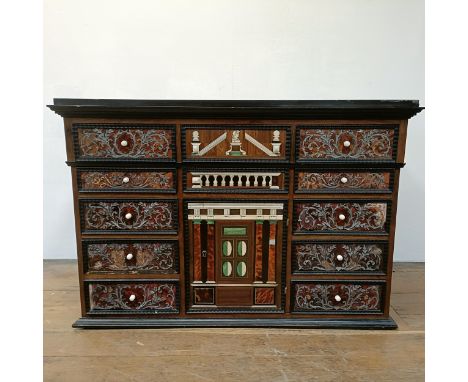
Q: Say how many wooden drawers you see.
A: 10